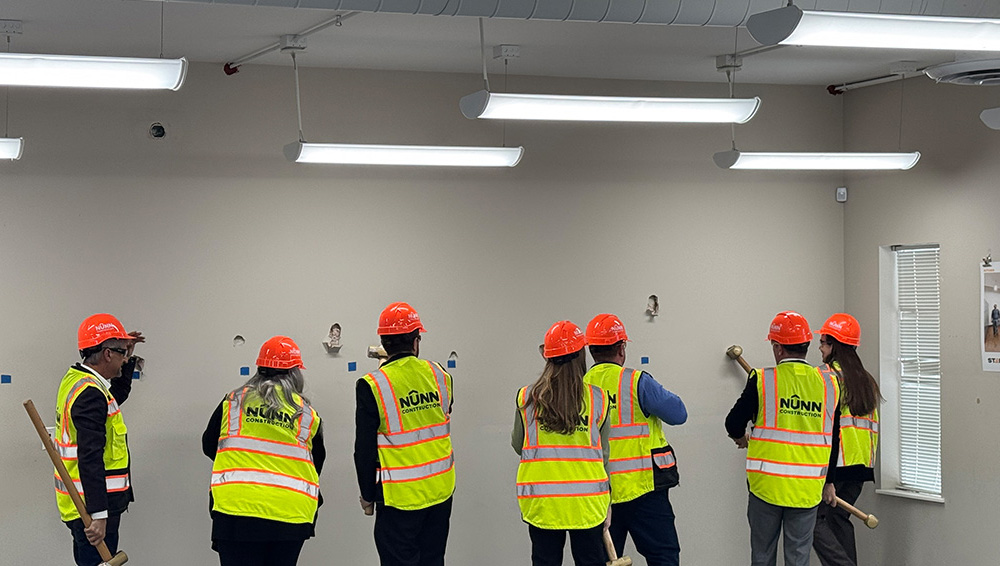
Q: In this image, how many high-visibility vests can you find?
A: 7